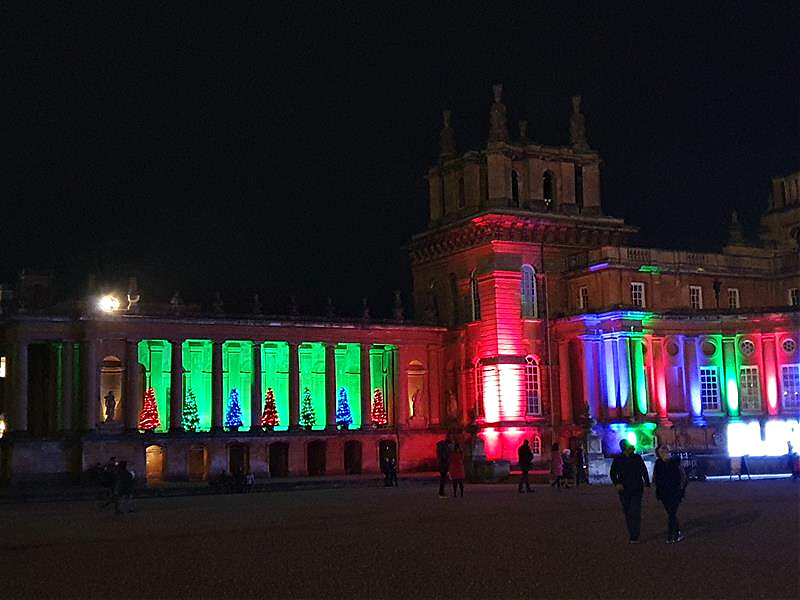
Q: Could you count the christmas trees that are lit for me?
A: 7